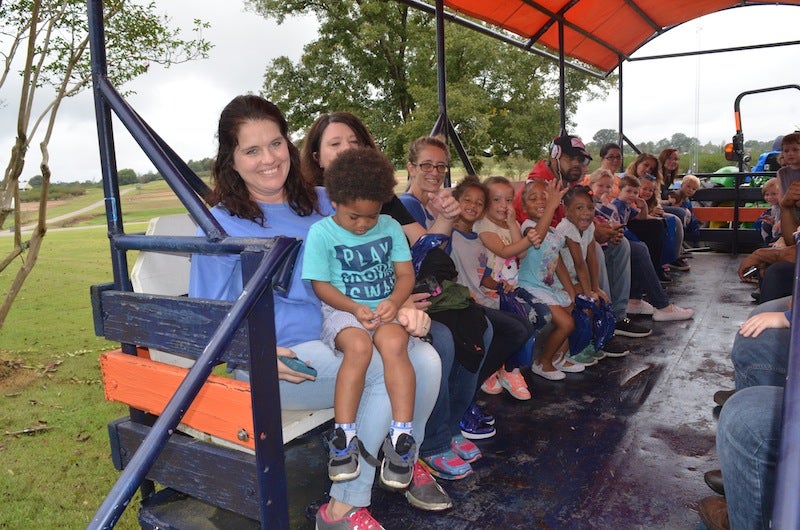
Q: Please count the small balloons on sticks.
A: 0